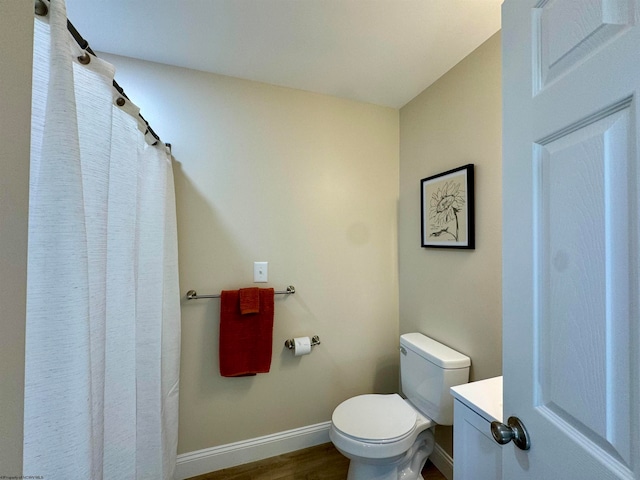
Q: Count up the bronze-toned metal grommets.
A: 3